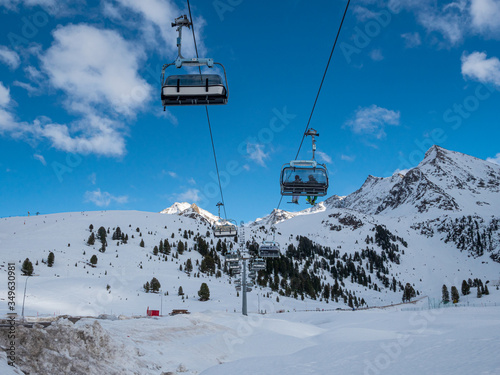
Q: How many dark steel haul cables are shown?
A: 2